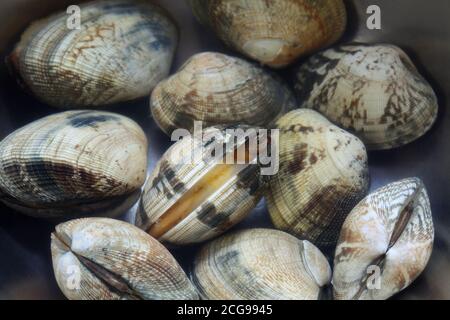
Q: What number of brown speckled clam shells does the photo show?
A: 10